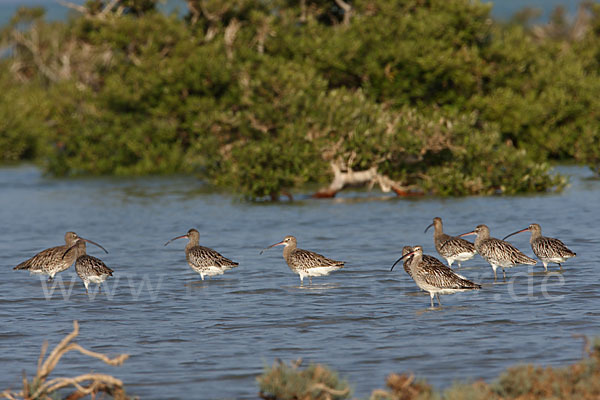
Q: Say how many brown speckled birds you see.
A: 9